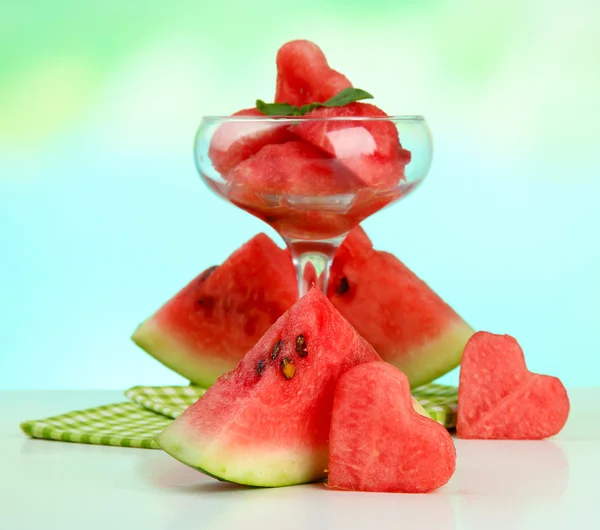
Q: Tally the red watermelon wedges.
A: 3